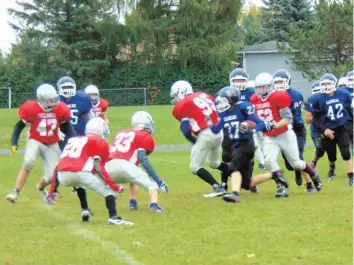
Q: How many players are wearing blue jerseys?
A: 7